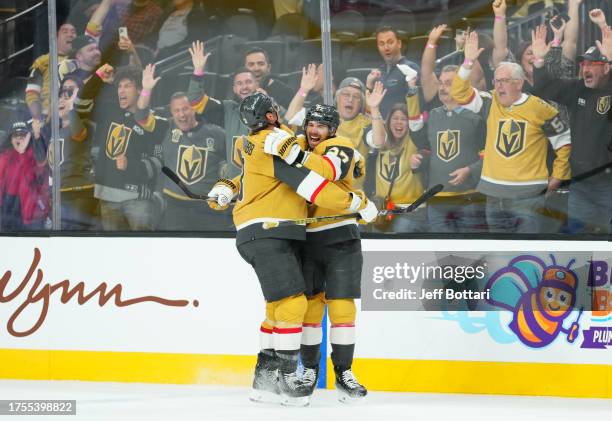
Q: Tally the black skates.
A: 4